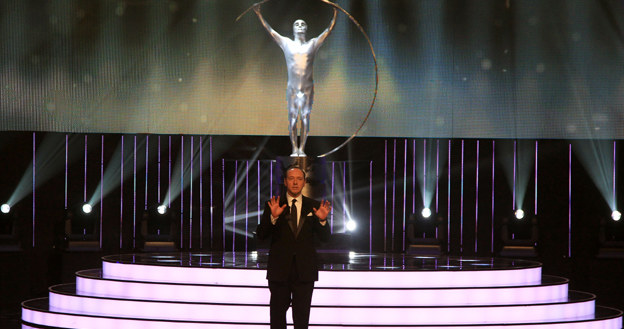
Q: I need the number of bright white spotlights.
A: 7